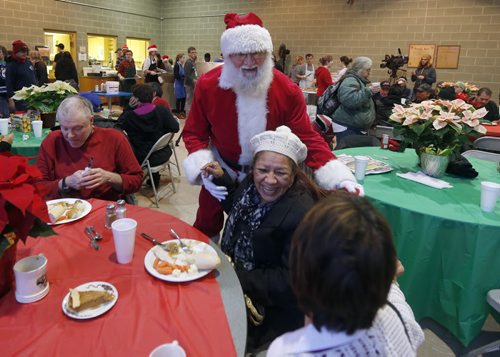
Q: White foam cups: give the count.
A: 5